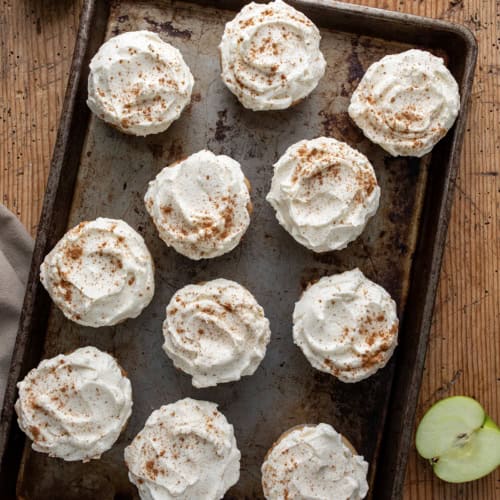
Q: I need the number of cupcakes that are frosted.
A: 11